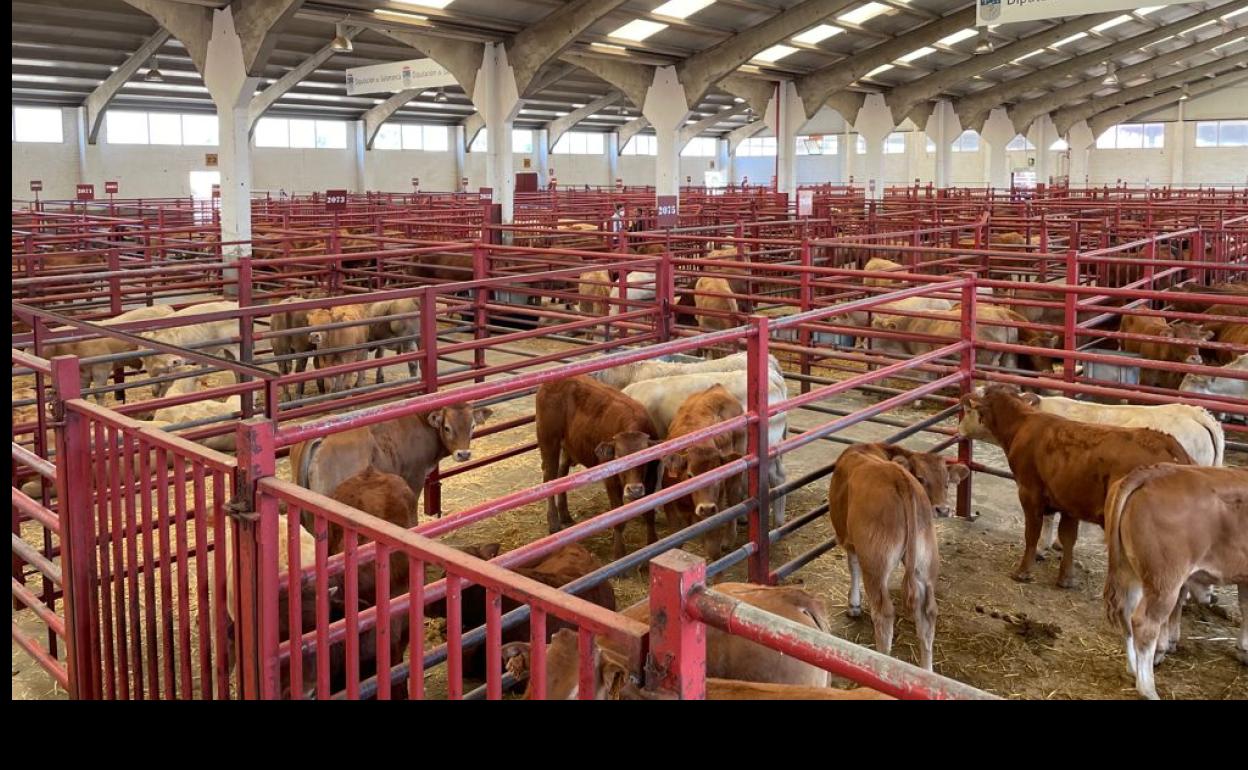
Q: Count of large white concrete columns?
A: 9